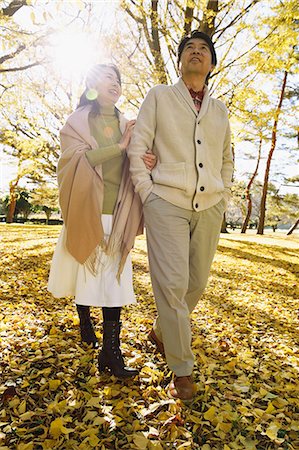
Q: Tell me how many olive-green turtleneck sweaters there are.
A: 1